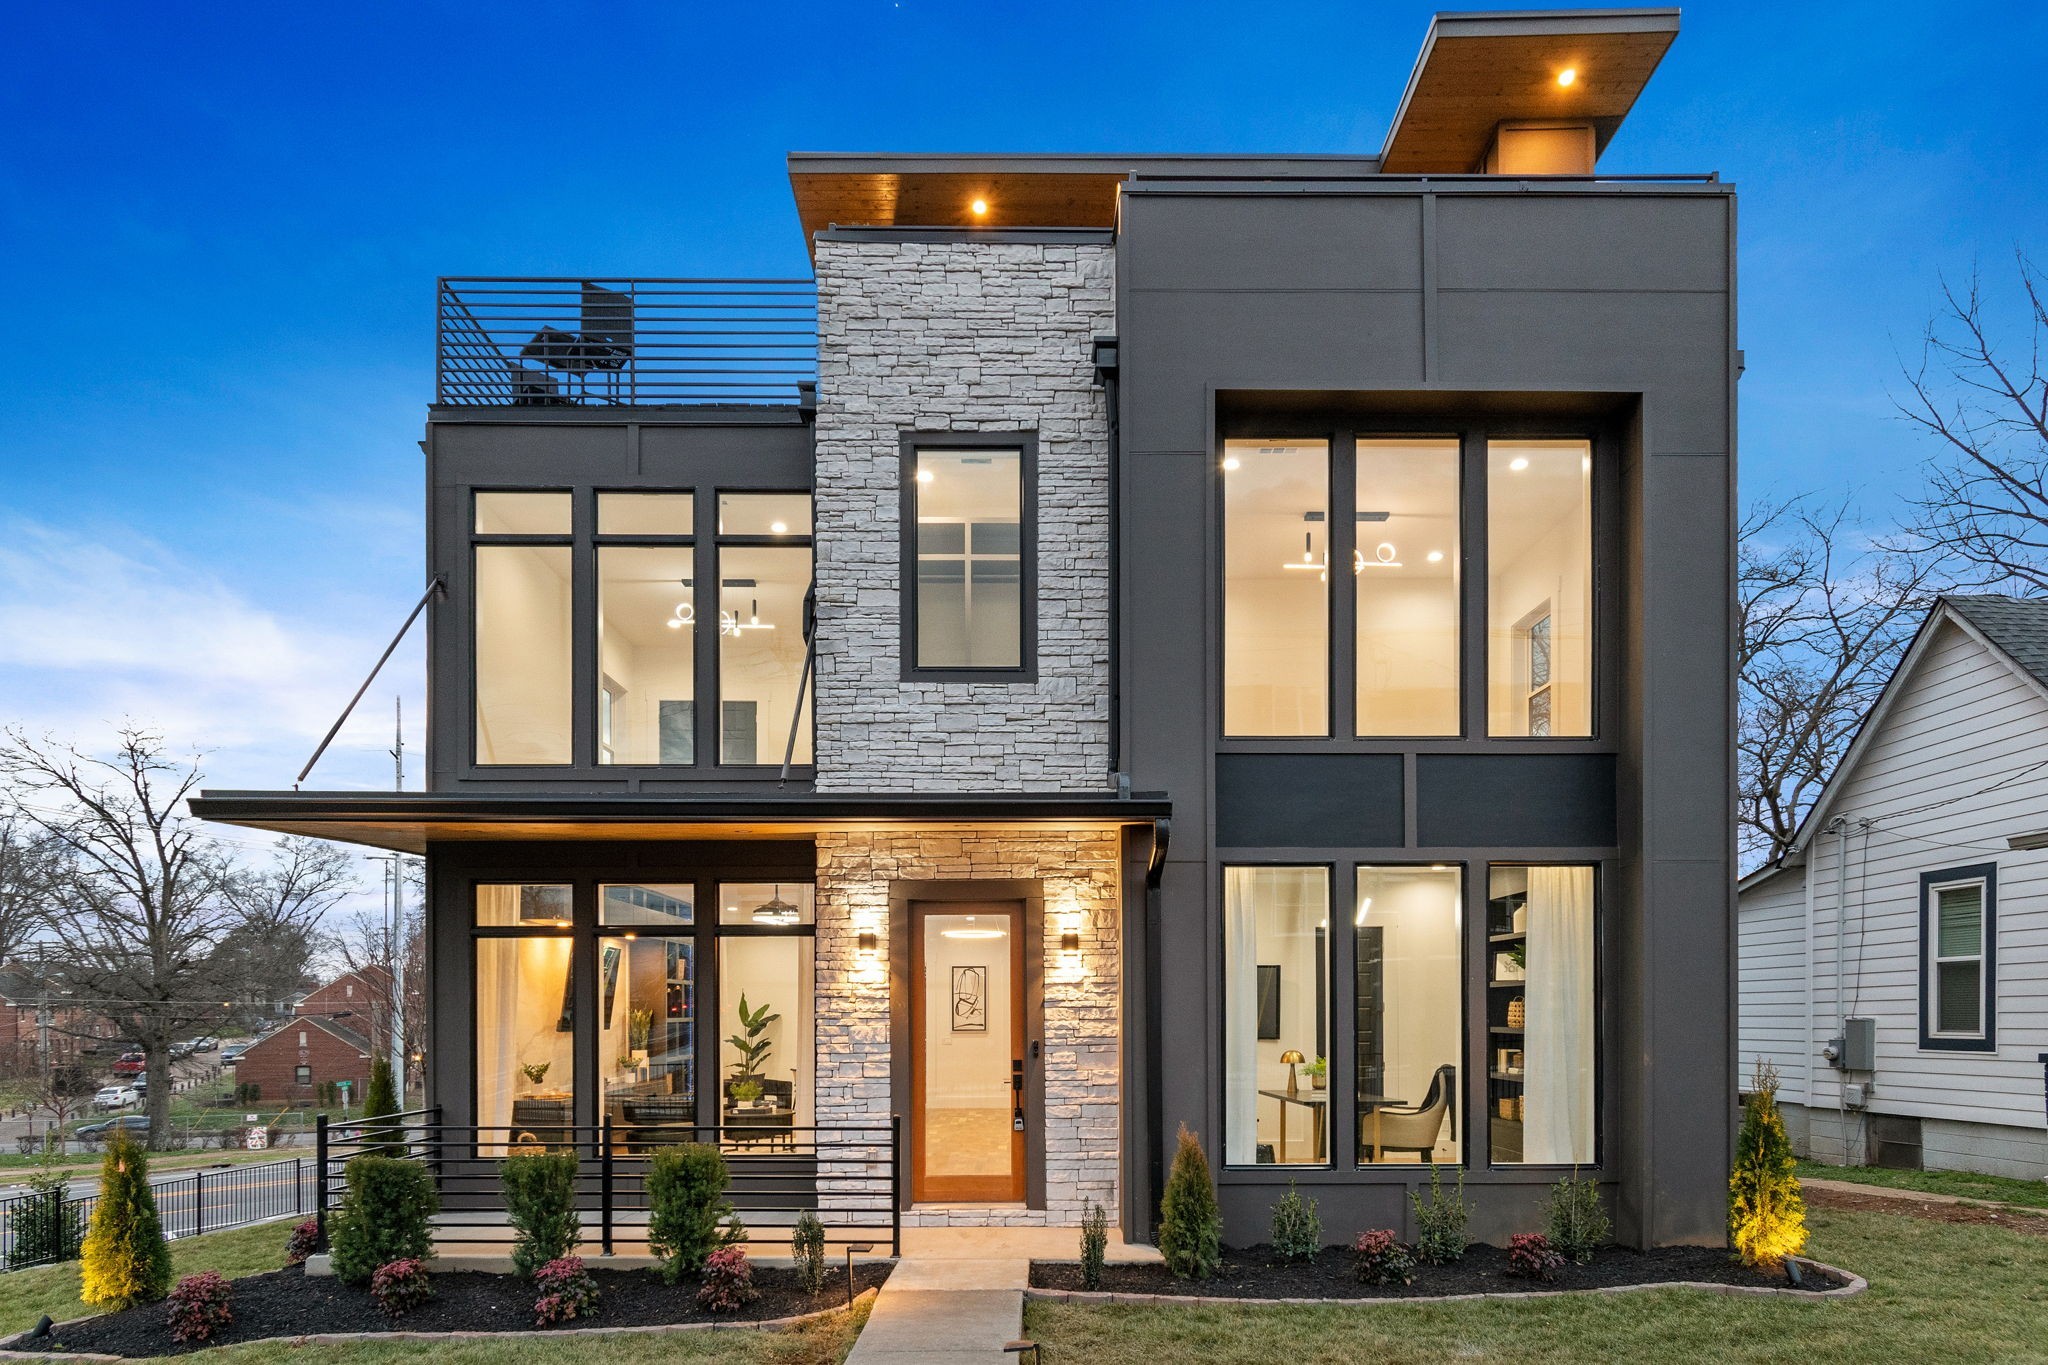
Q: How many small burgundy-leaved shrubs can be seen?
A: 7